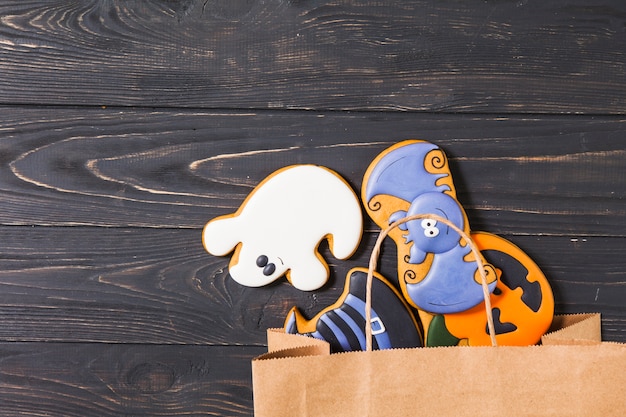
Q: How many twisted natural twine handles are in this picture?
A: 1